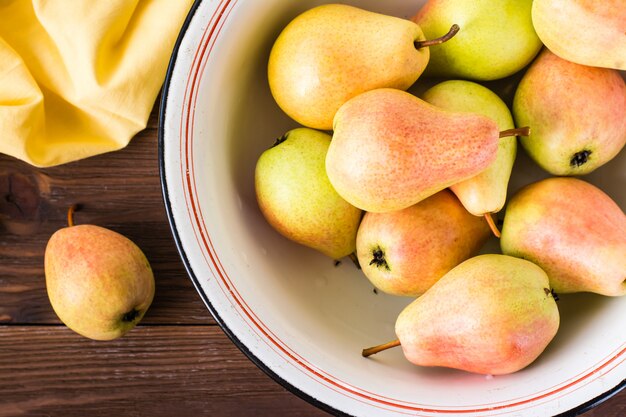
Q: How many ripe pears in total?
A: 11